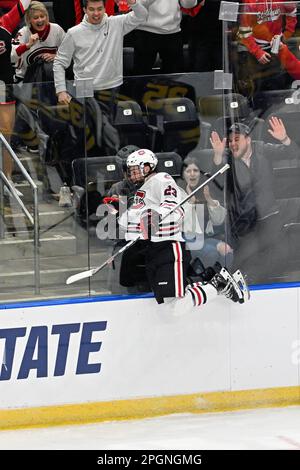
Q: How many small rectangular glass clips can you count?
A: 3